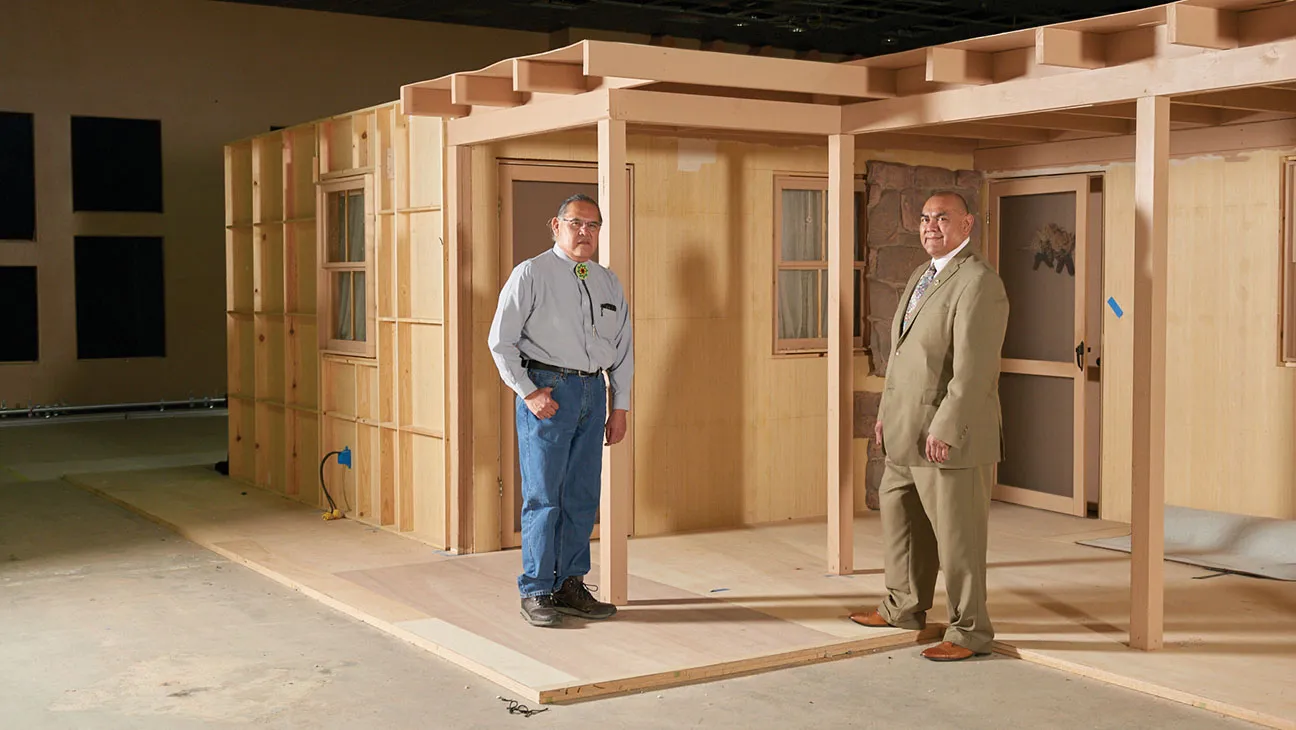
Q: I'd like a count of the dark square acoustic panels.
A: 4